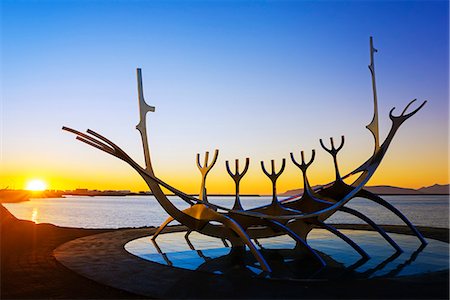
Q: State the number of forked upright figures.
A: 5